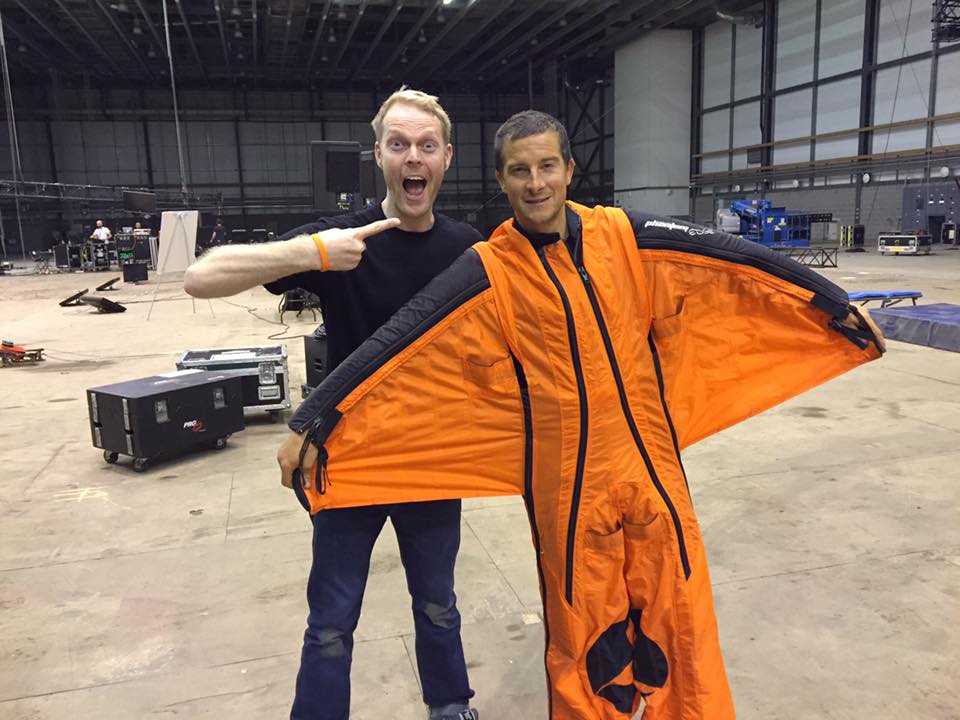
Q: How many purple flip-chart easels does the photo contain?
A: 0